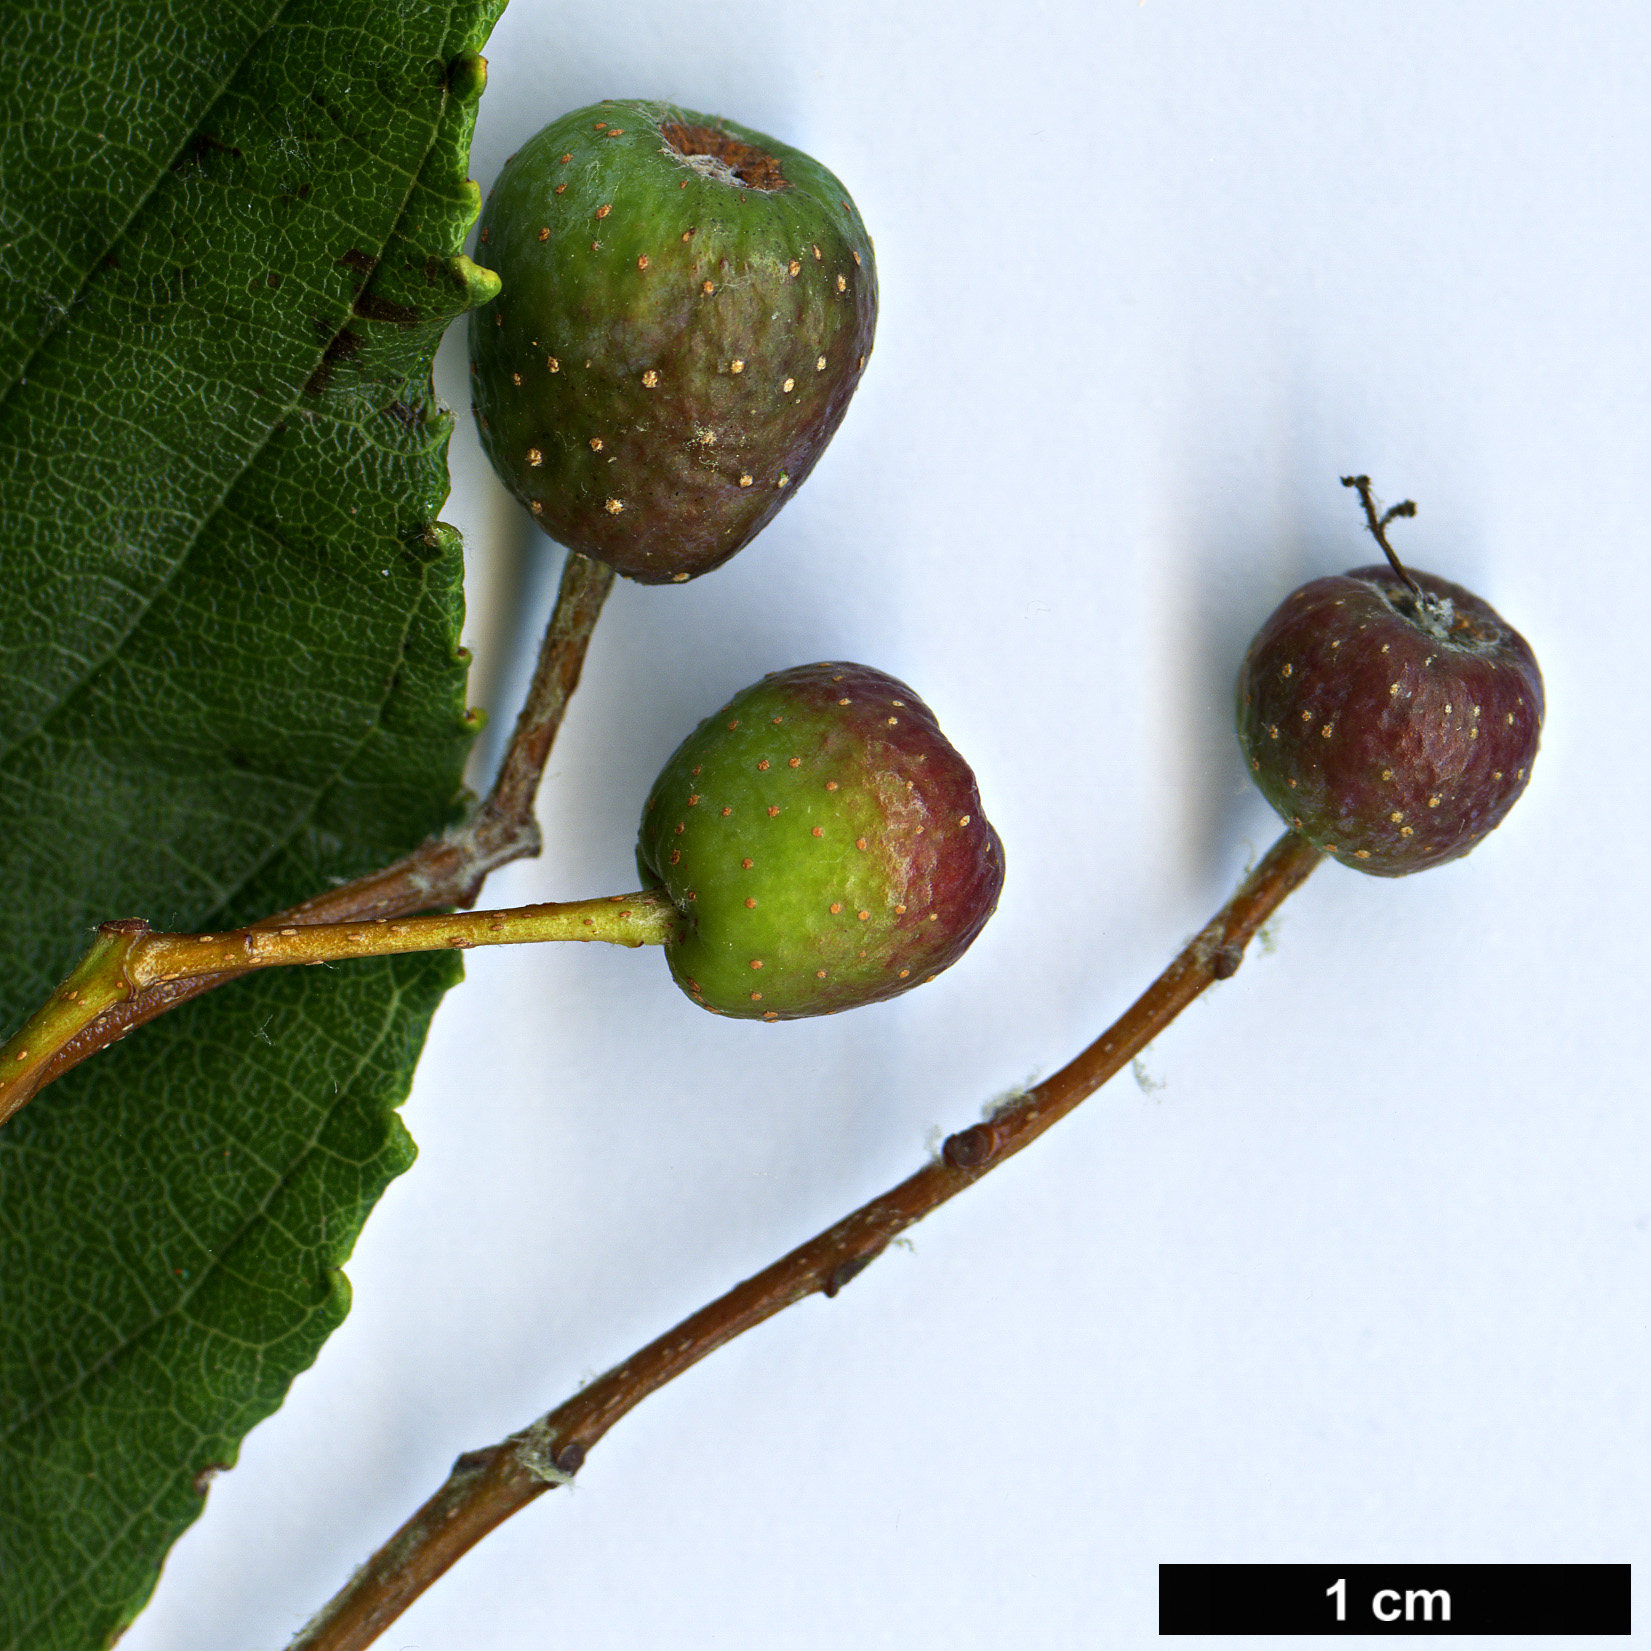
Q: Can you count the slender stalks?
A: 3